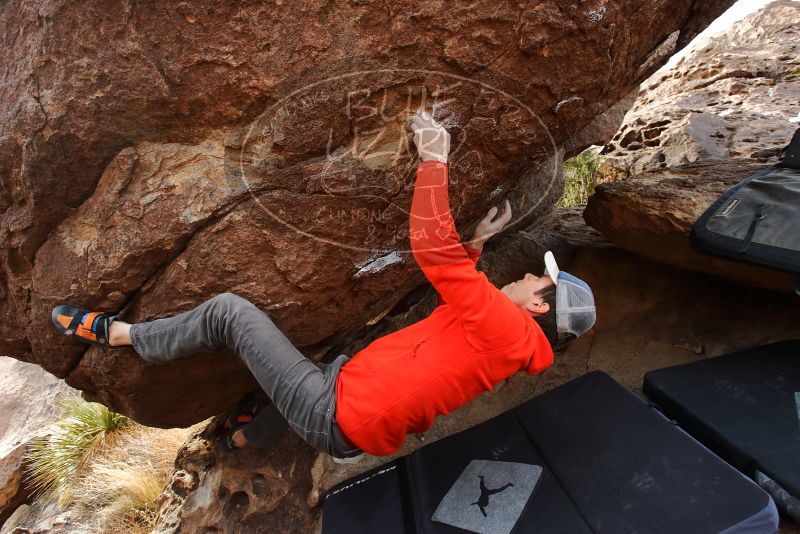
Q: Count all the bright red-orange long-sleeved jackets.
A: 1